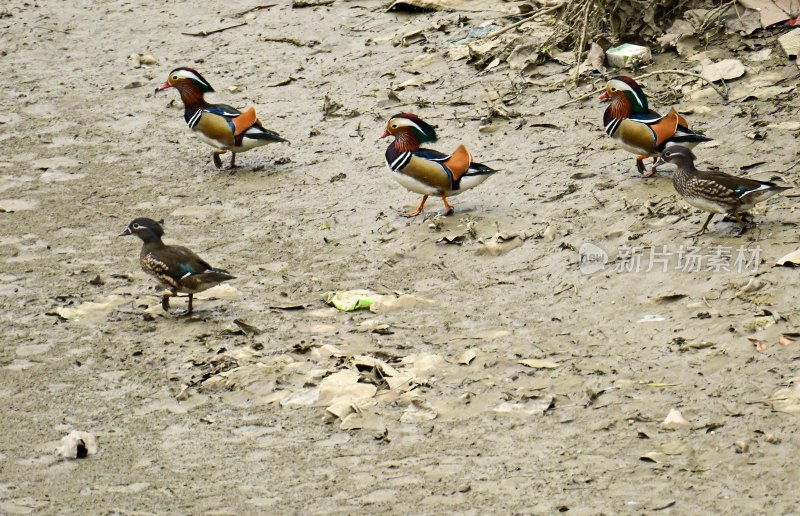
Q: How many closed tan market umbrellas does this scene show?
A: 0